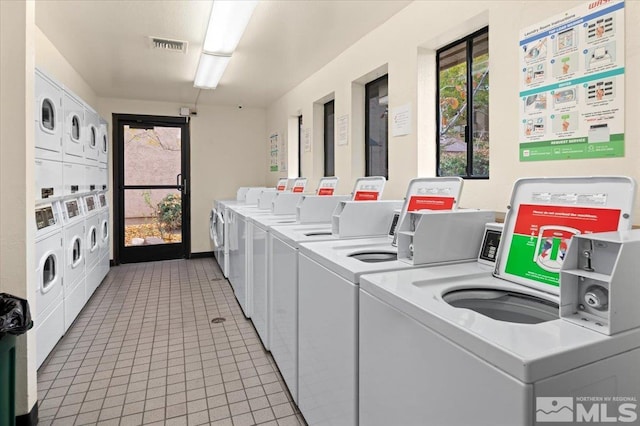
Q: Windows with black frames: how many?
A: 4